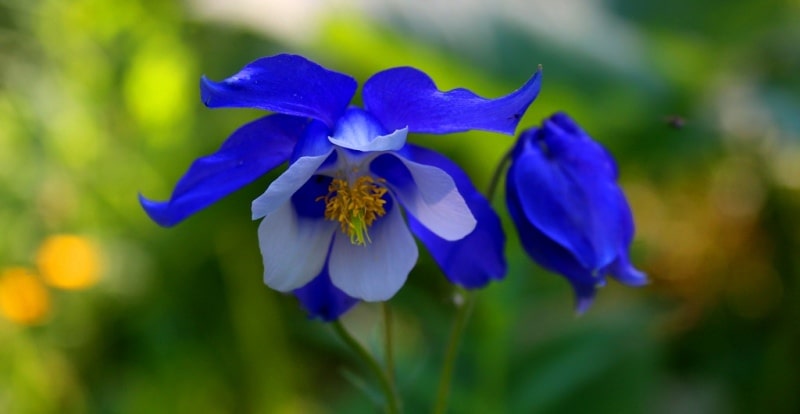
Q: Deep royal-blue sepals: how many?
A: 5